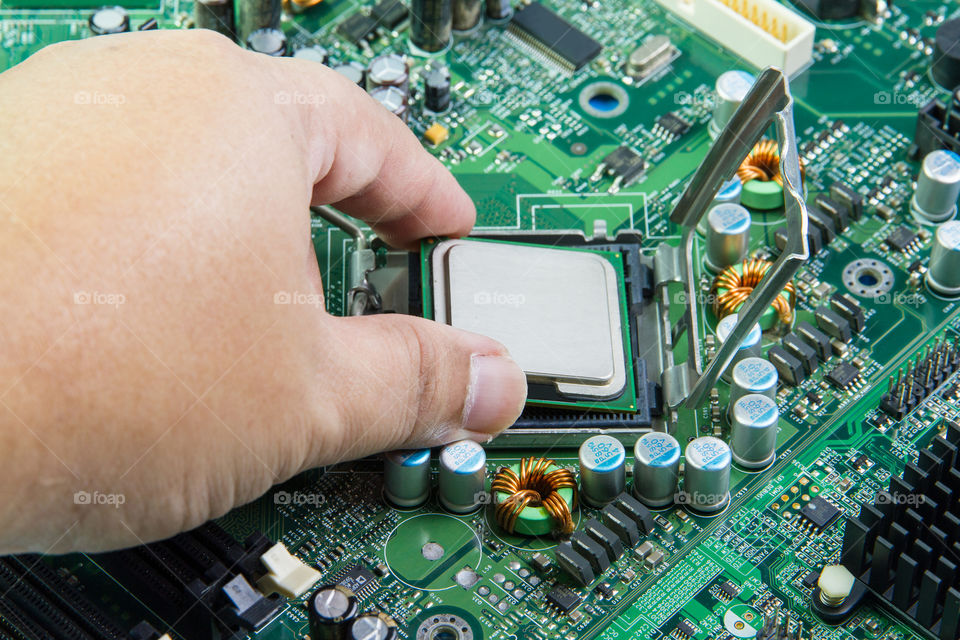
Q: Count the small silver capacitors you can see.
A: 13